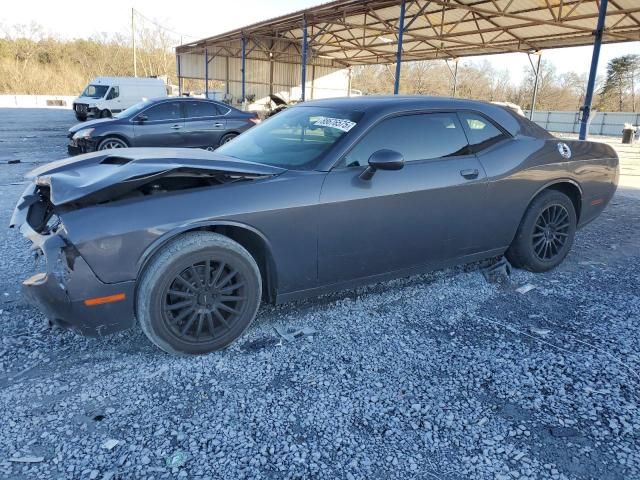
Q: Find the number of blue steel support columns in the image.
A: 6